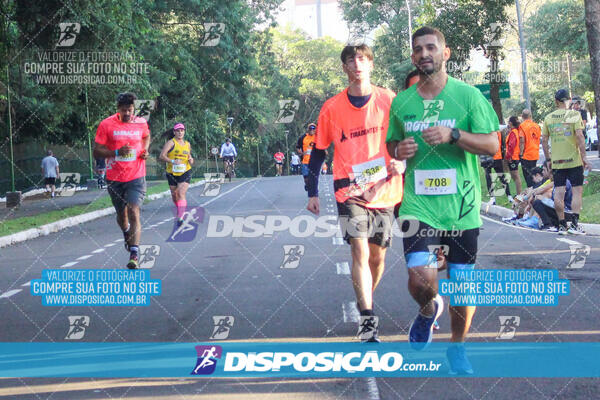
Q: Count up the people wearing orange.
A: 5